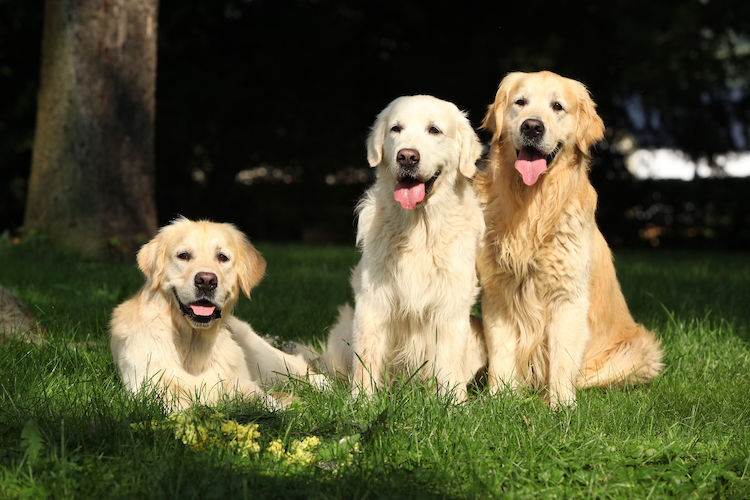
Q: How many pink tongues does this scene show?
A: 3